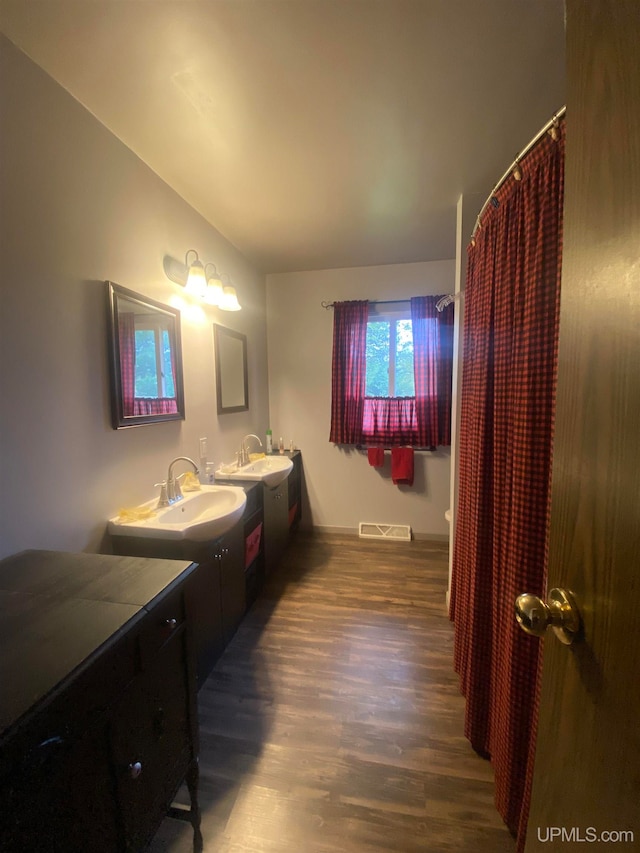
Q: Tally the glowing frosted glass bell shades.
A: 3